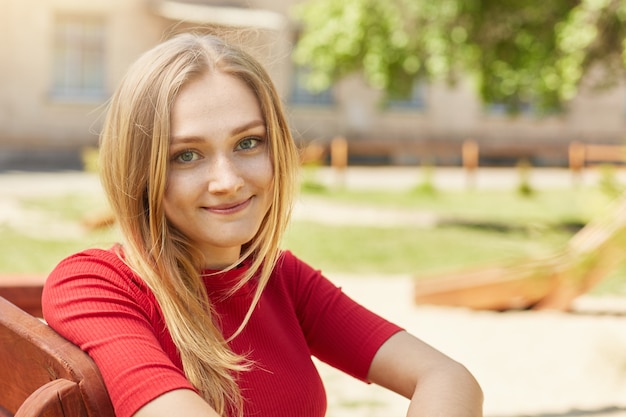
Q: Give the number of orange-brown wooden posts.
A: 3